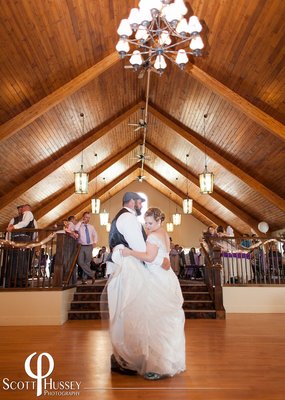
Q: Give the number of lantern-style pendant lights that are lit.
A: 8